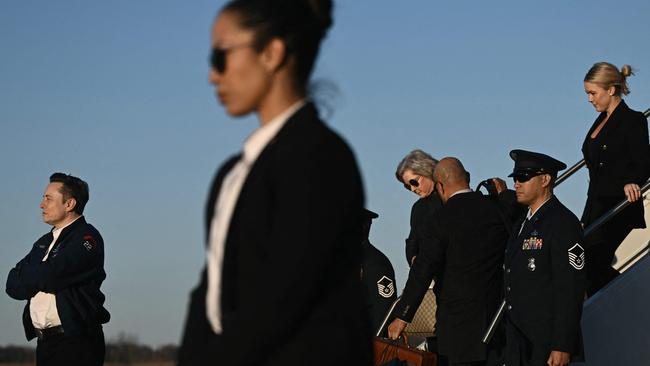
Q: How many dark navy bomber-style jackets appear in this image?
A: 1